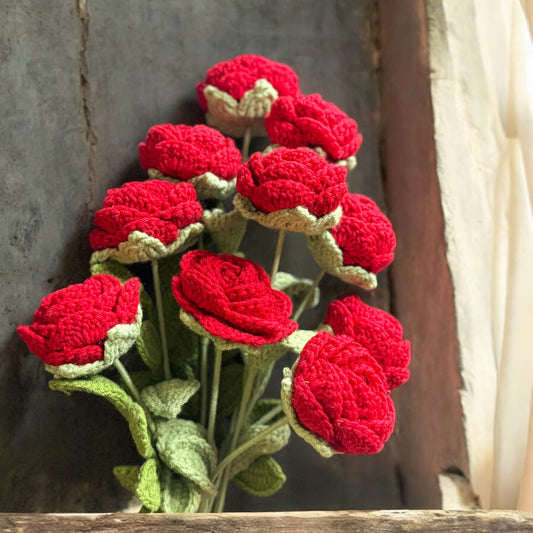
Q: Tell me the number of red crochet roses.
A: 10